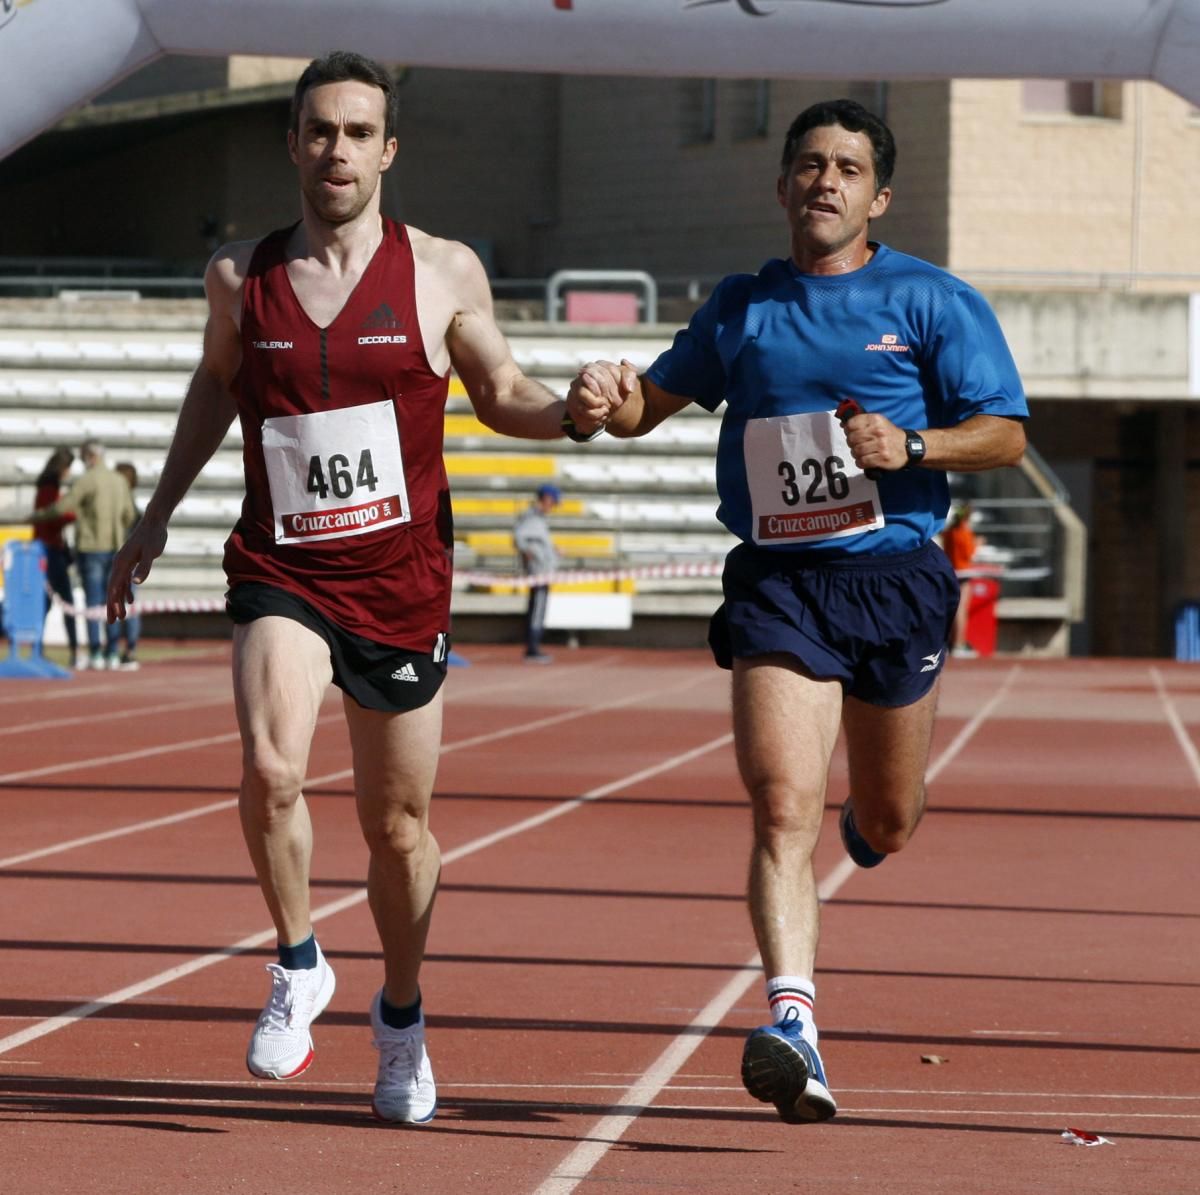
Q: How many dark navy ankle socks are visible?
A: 2